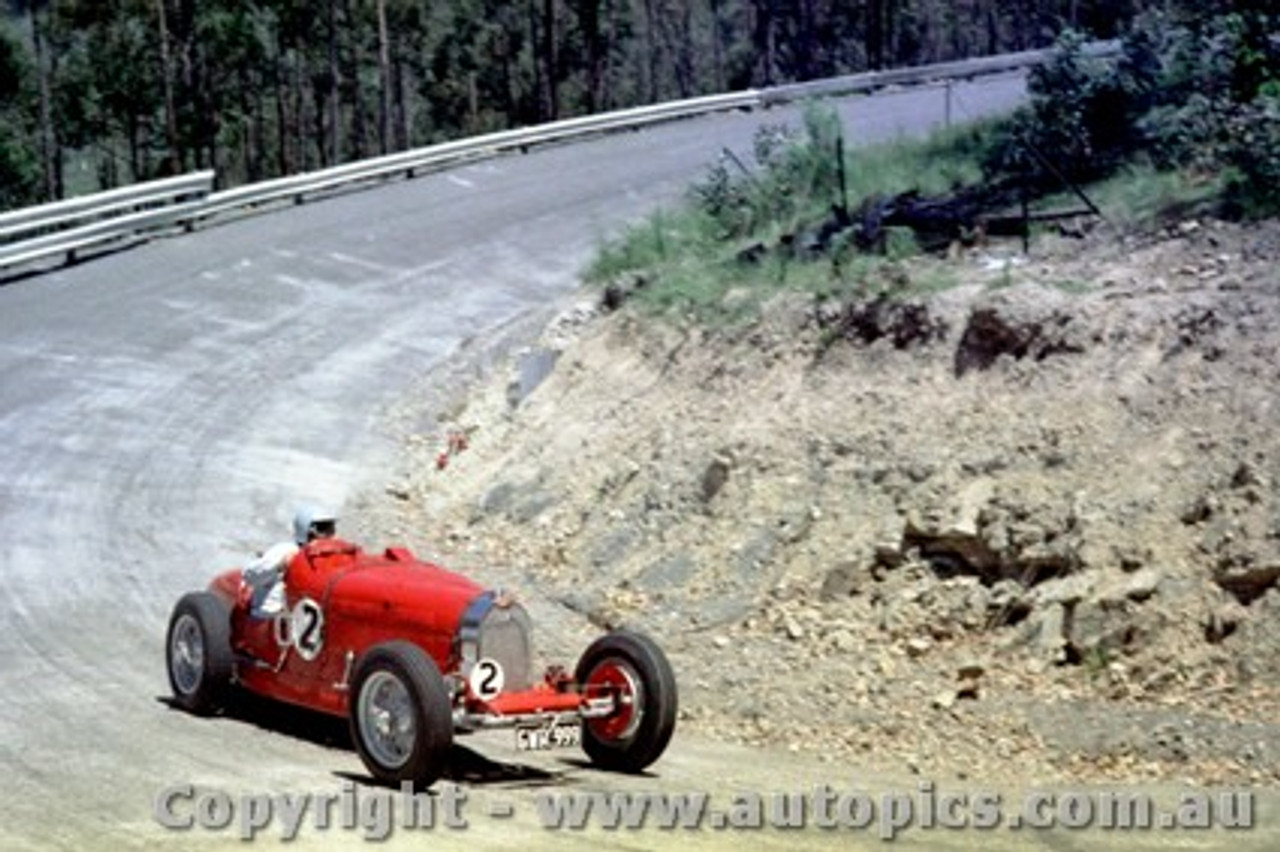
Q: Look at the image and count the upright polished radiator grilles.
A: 1